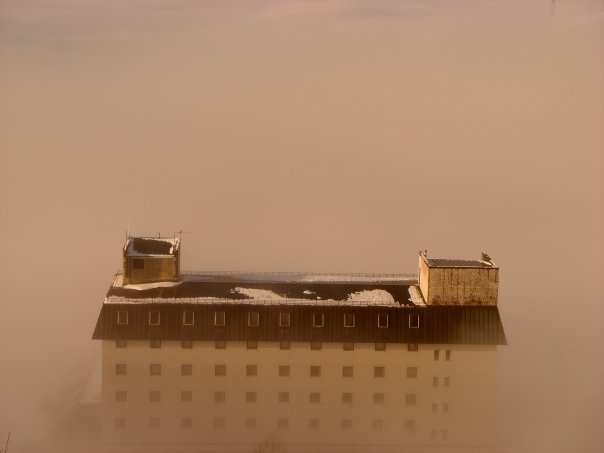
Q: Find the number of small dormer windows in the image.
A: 10